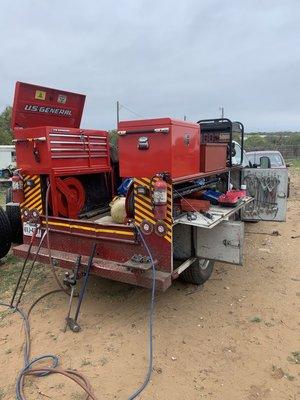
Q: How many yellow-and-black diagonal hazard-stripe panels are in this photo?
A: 2